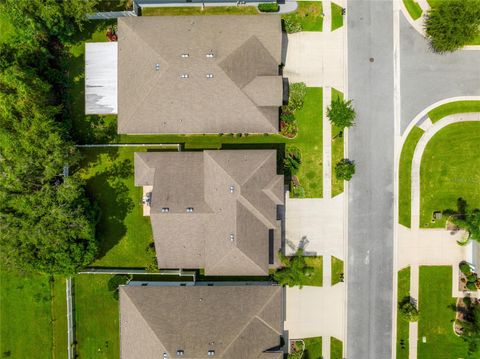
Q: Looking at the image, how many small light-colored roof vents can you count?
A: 12